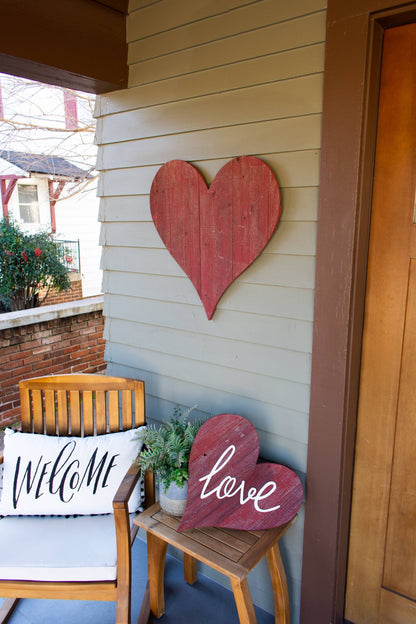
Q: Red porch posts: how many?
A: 2